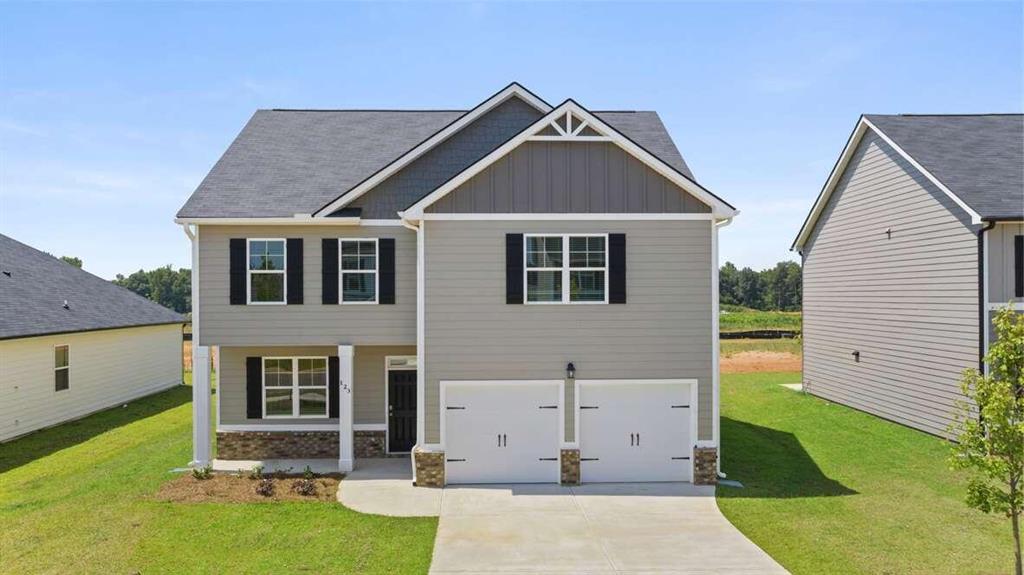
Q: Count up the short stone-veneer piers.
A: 3